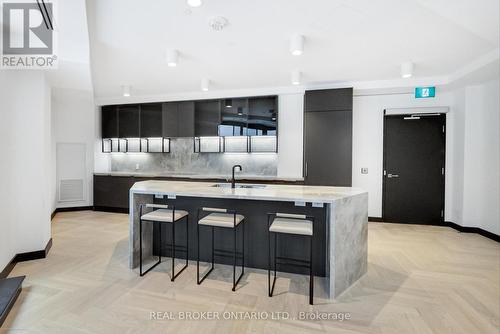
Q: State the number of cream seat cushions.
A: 3